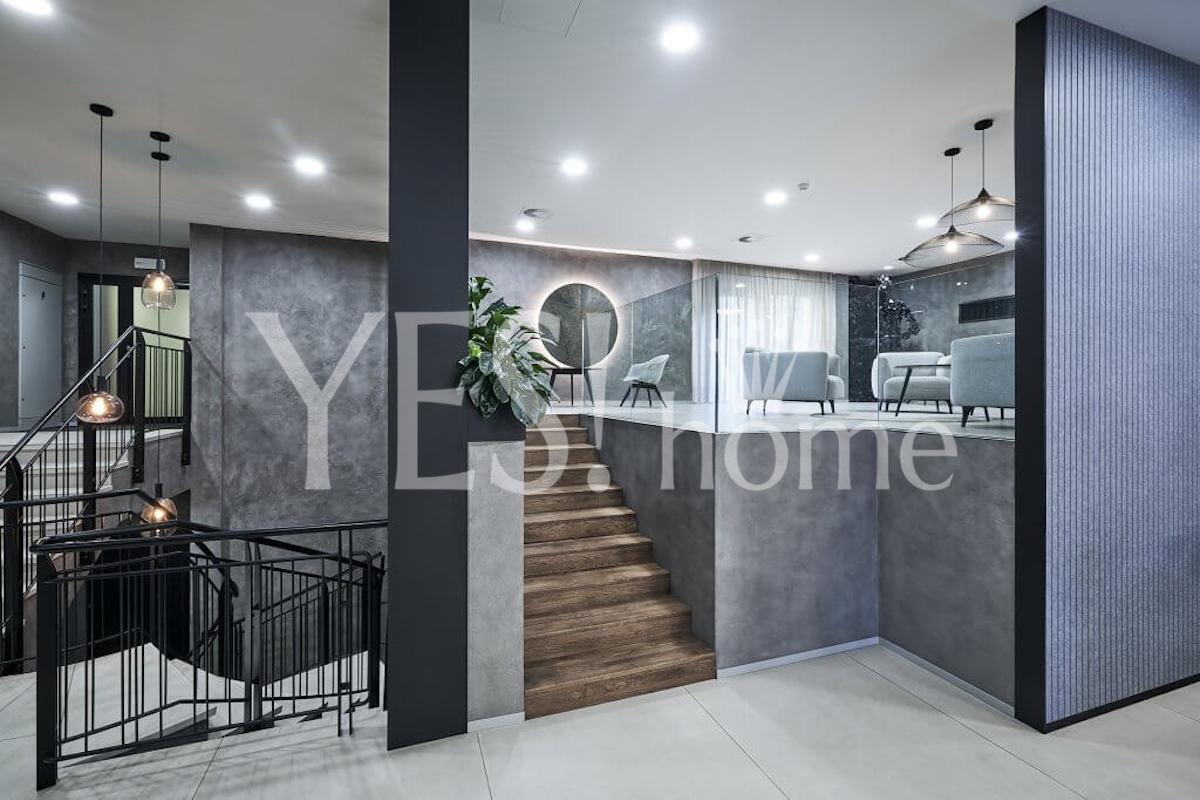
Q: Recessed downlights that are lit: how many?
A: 13